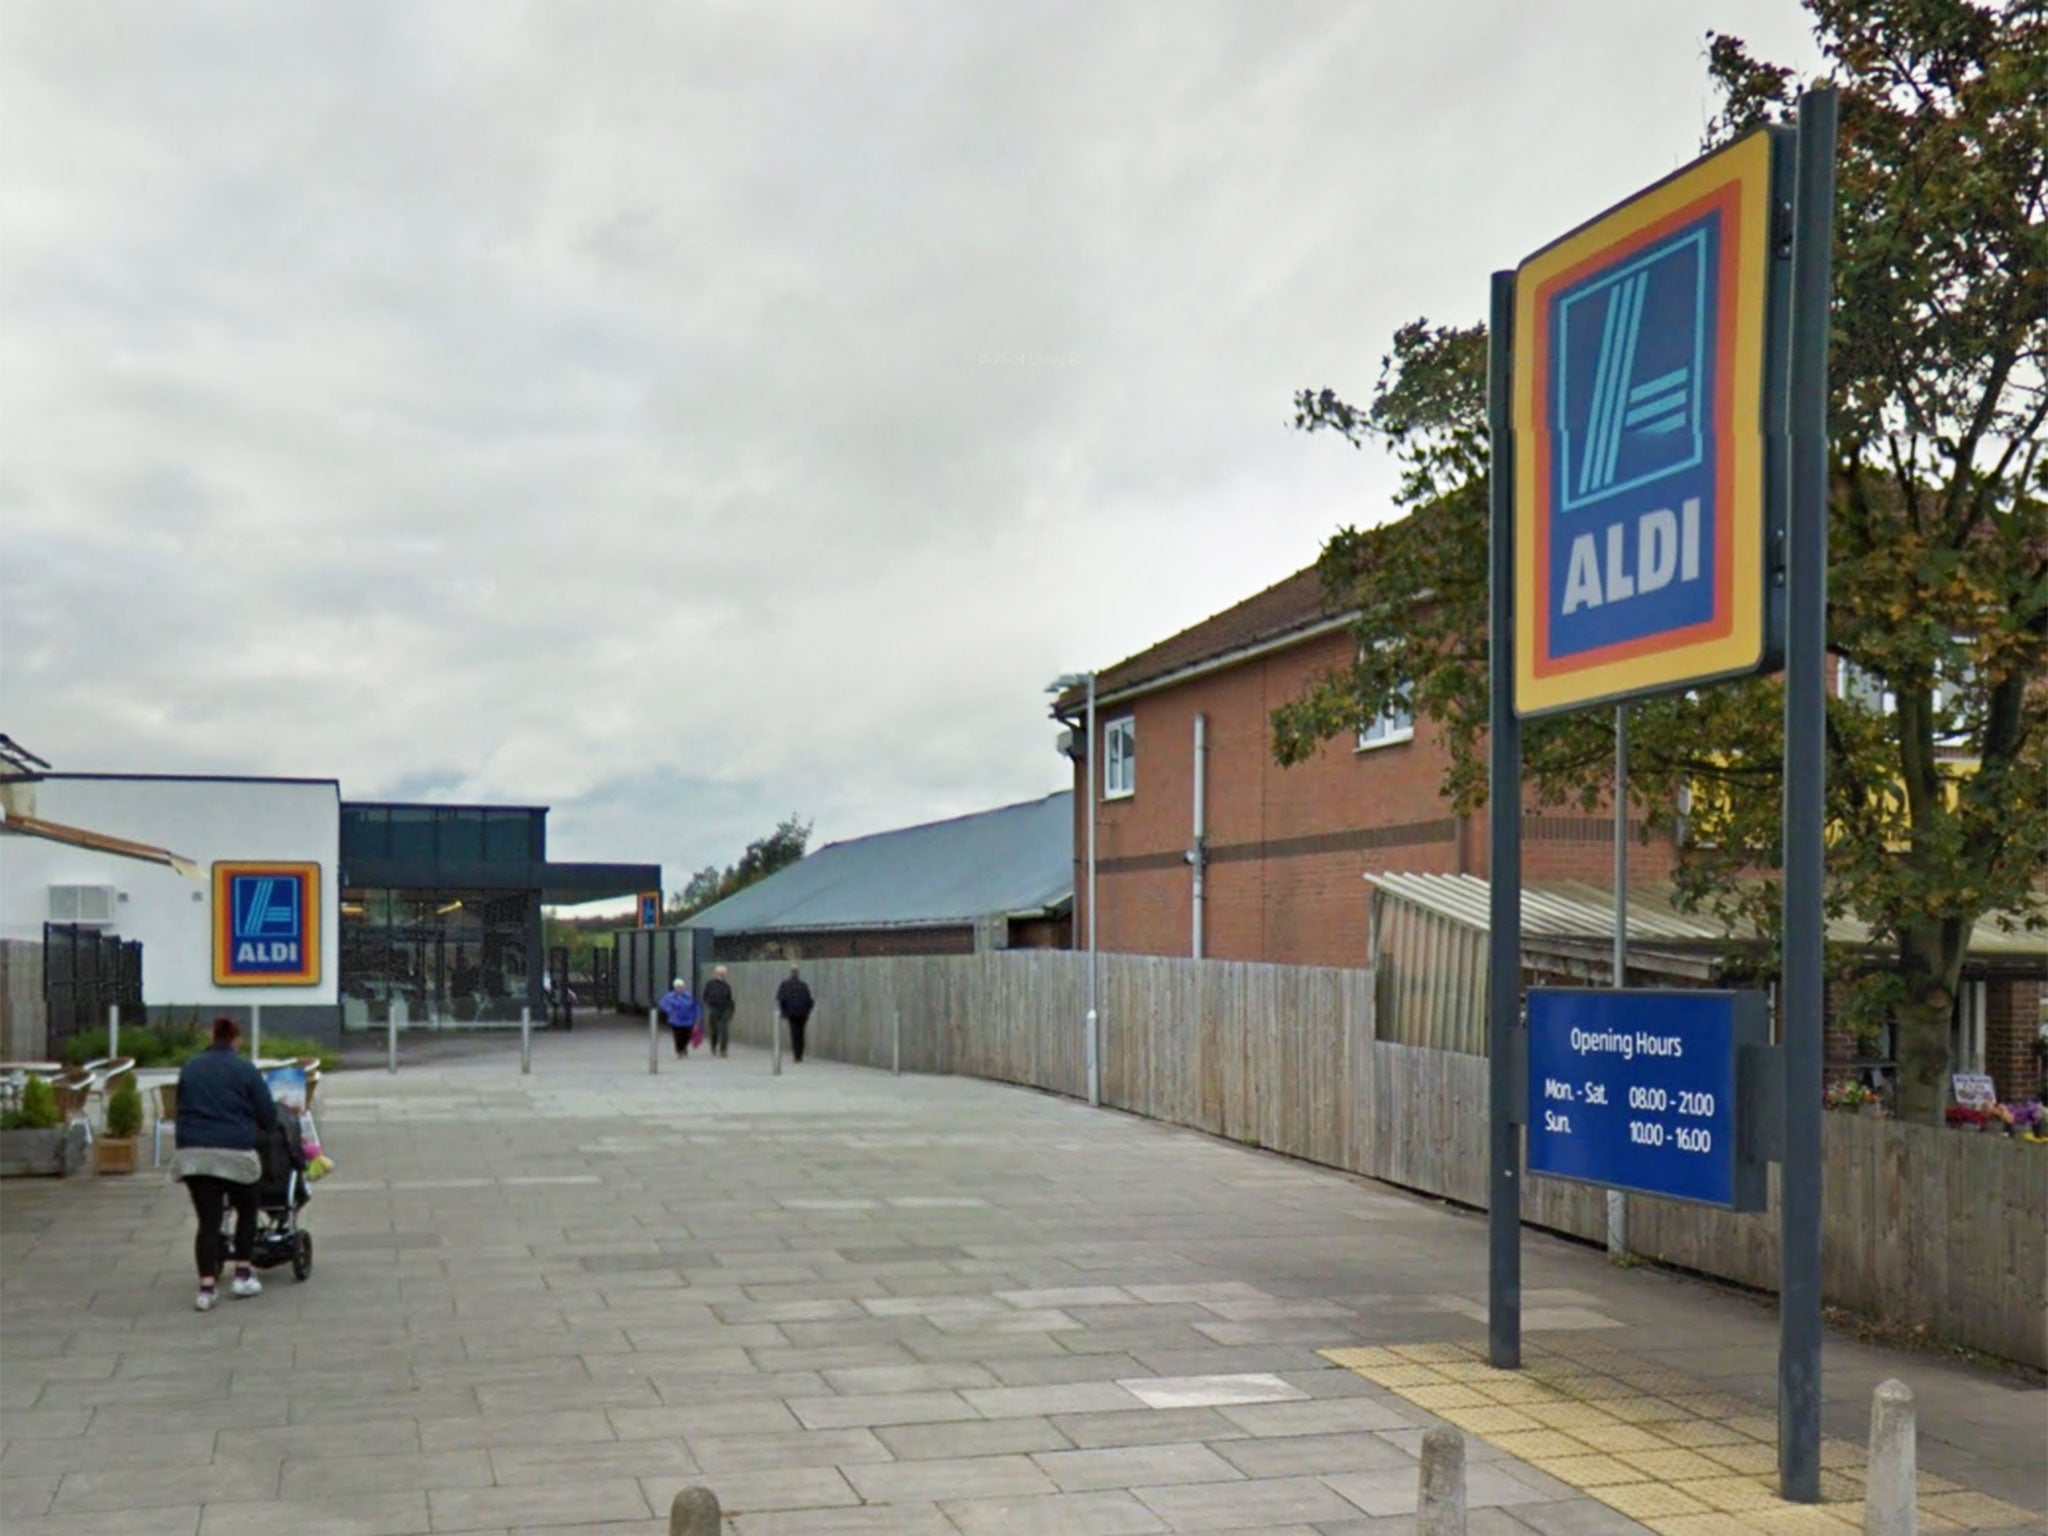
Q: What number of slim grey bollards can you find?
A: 7